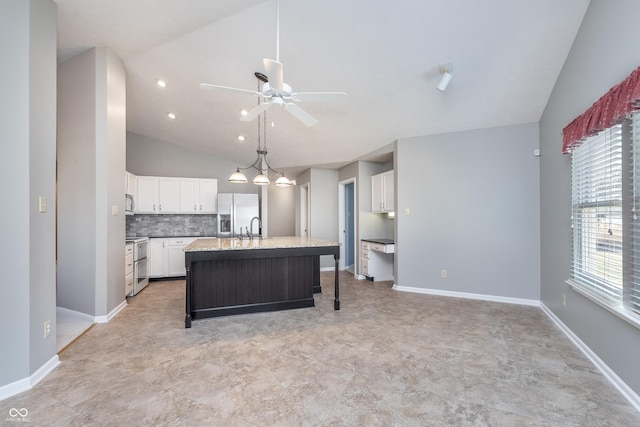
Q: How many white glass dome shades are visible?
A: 3